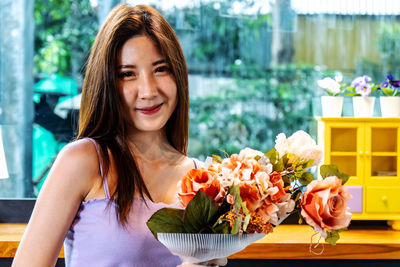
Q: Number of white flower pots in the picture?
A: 3